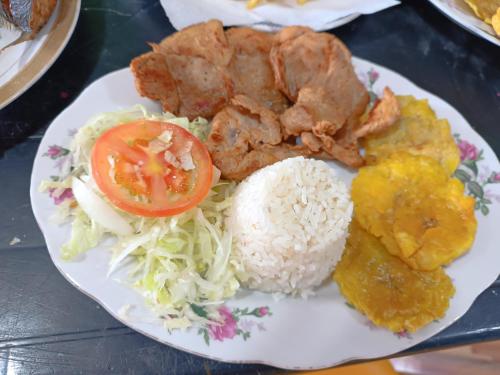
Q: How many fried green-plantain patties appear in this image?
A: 3